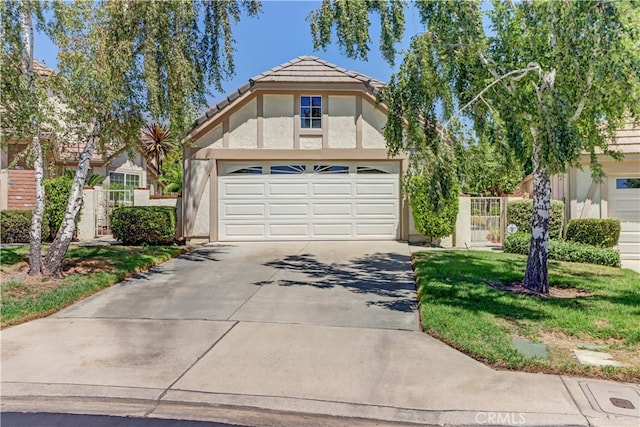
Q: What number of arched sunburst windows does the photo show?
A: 4